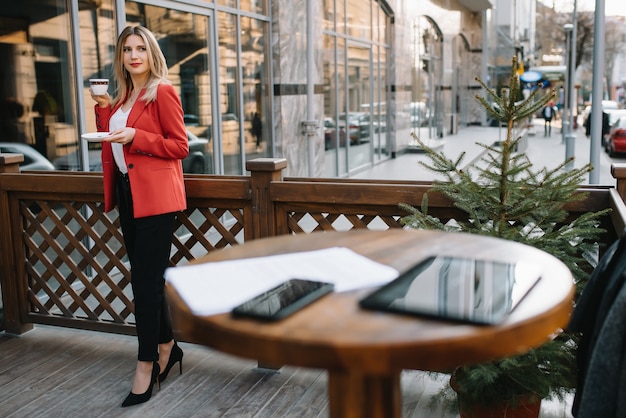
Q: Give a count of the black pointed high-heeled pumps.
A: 2